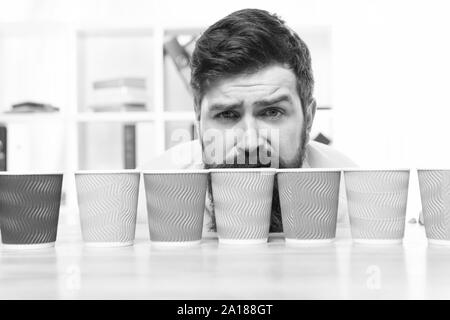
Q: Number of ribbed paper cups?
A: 7